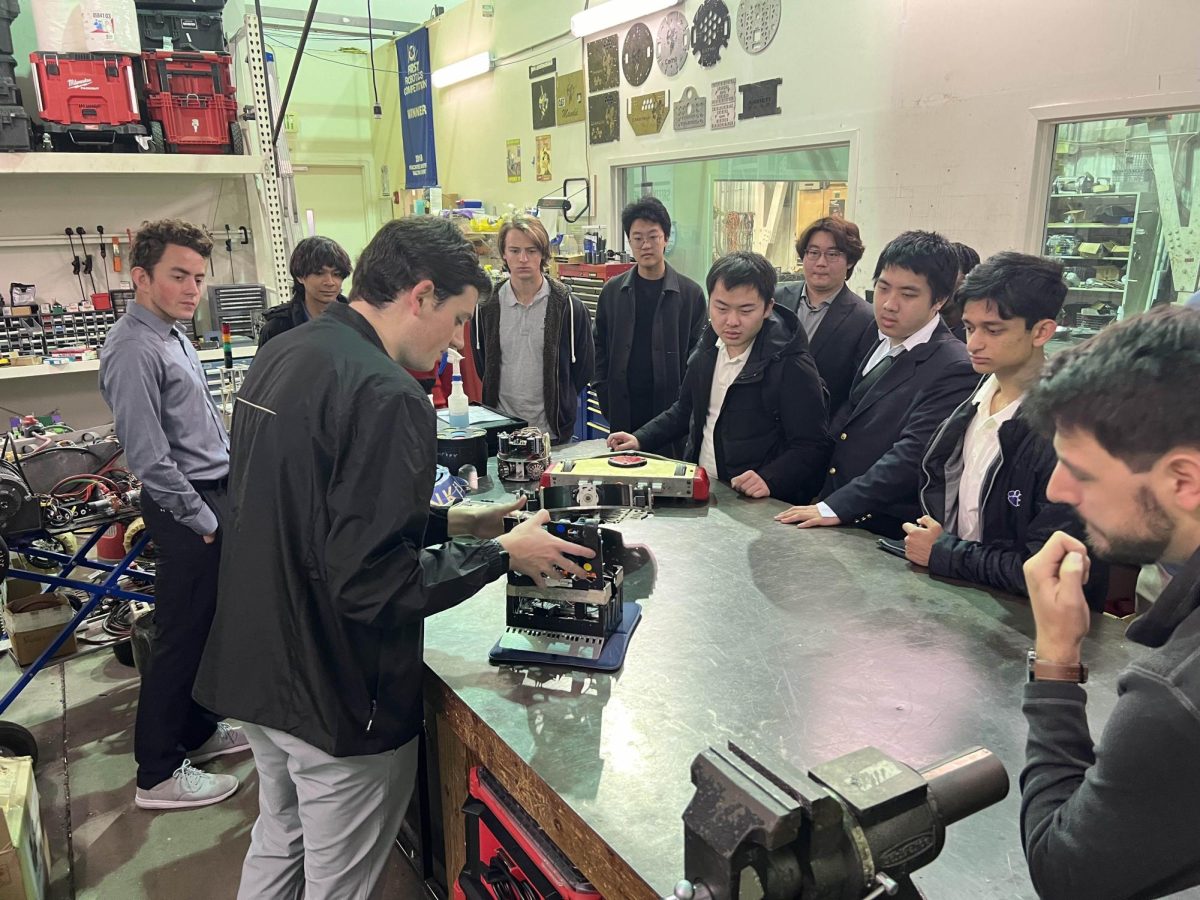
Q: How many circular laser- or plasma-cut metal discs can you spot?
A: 4